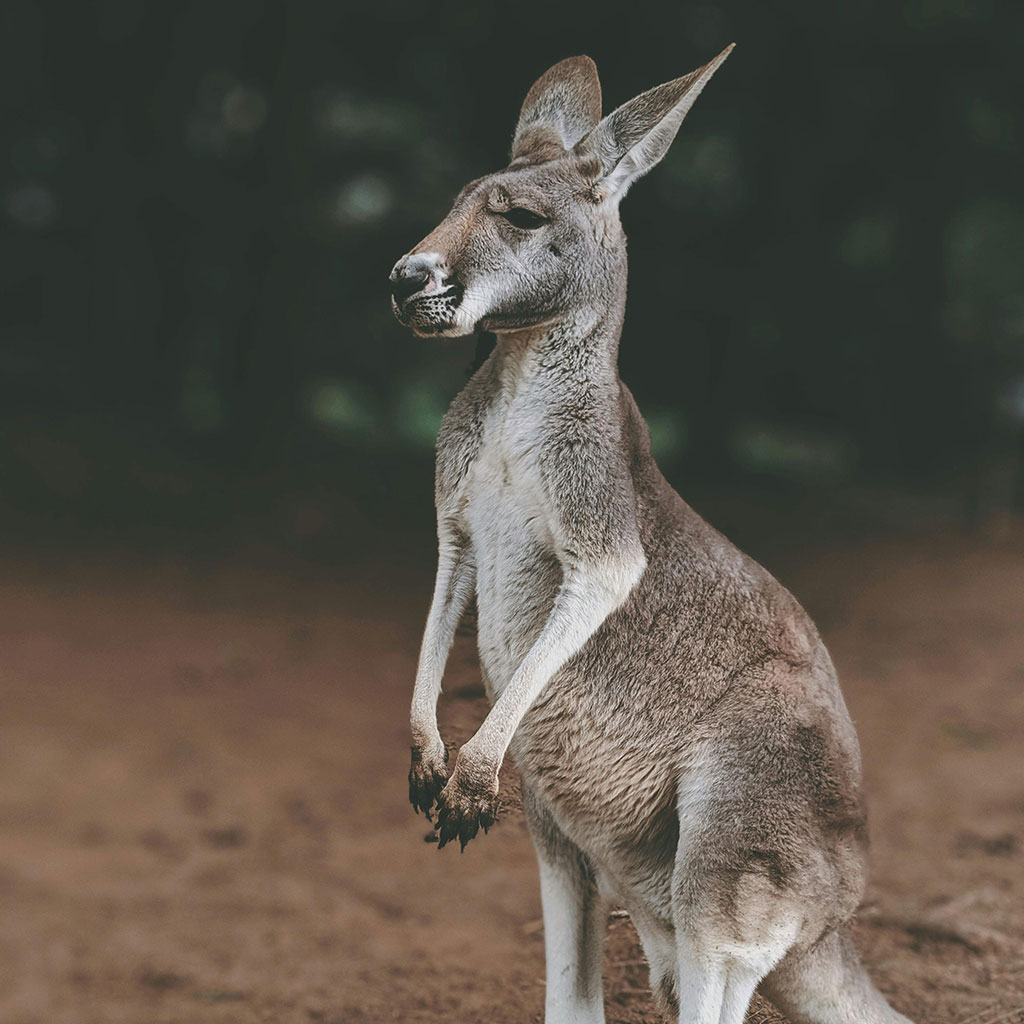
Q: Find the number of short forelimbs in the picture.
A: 2